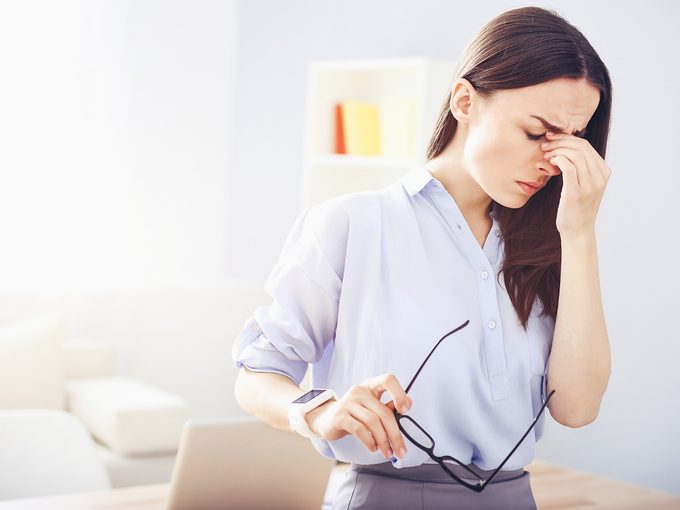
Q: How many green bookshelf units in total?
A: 0